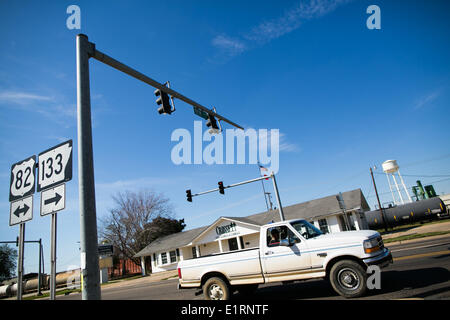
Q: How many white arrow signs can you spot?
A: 2